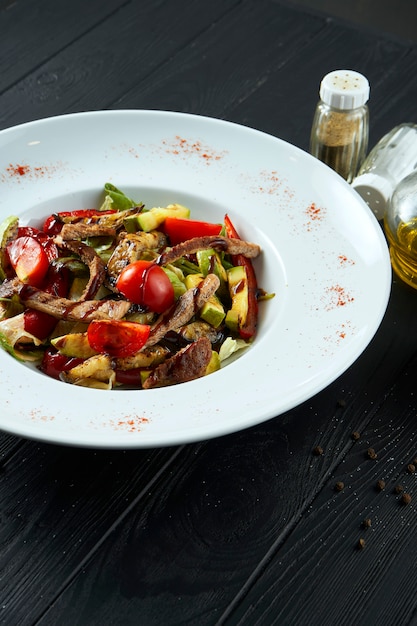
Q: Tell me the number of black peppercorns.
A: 12